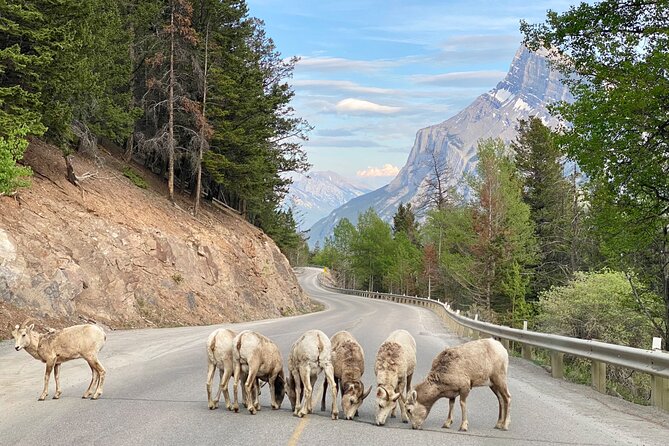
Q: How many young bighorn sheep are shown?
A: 7